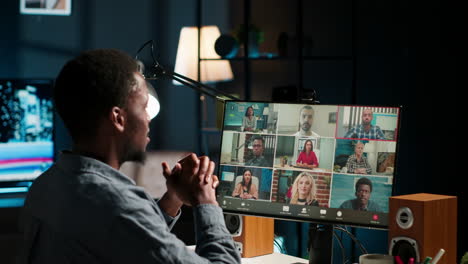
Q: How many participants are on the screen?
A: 9